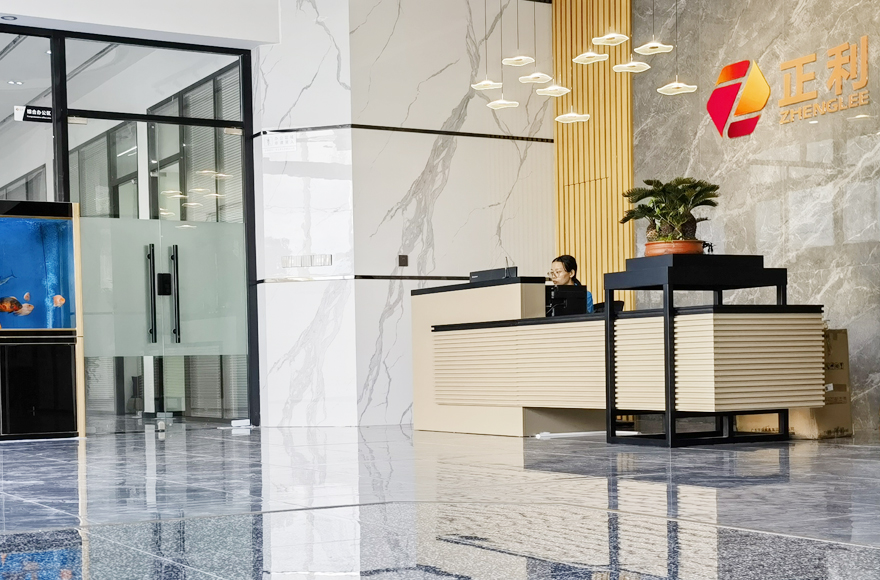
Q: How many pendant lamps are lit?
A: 11